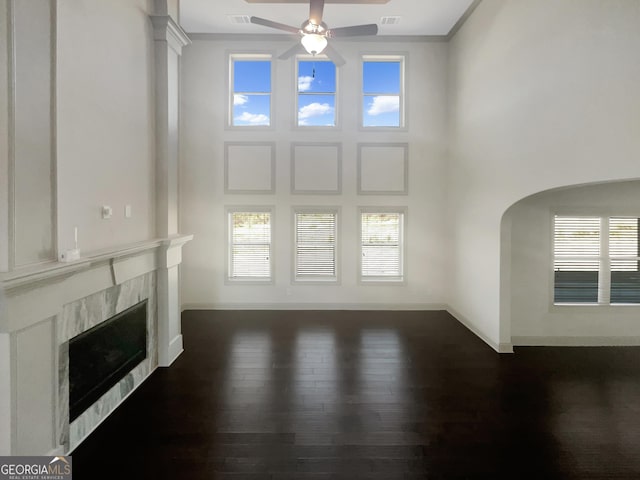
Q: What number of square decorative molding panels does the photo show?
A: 3